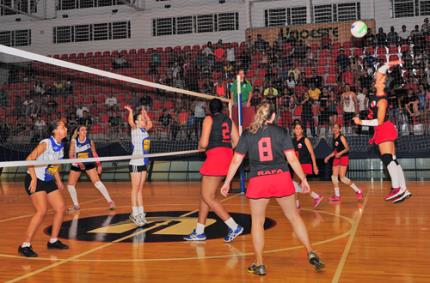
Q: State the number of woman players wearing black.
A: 5